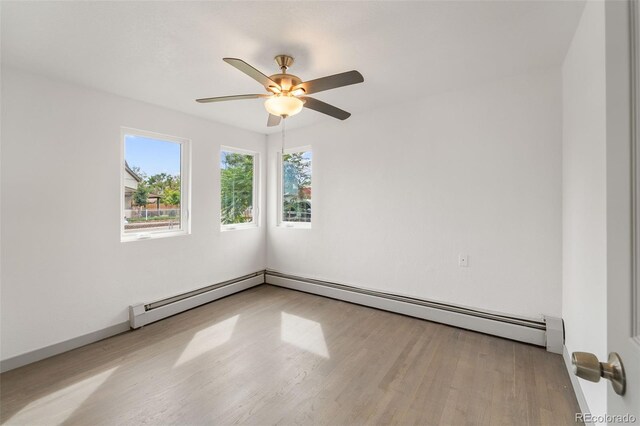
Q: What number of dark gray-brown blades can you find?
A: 5